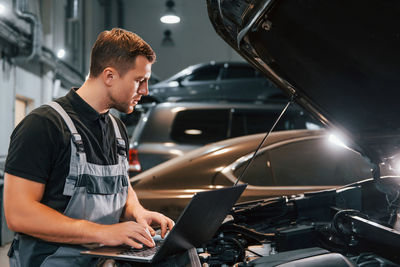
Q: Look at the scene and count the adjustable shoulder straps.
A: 2